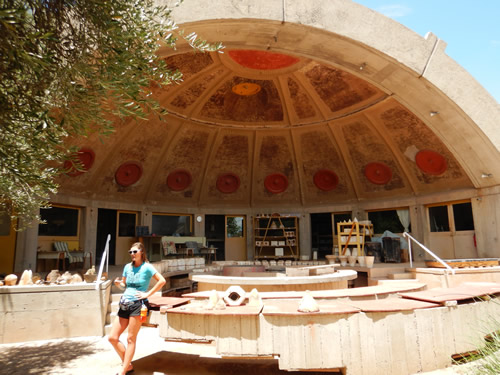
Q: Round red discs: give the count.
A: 8